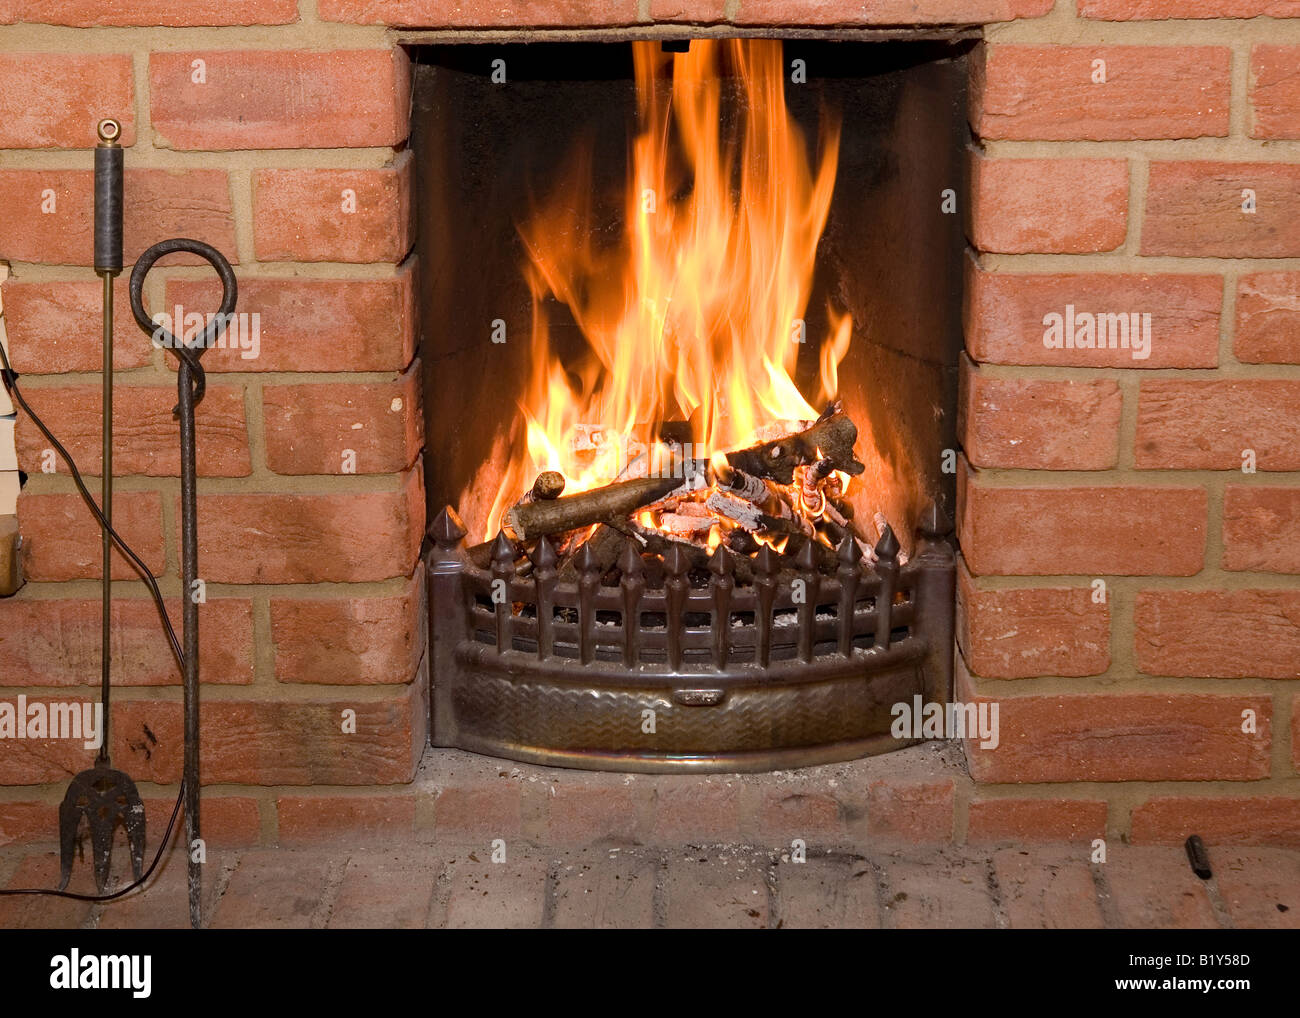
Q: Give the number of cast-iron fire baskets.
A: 1